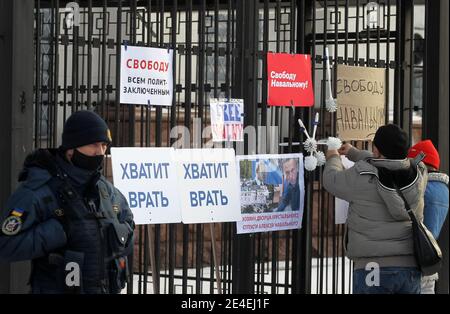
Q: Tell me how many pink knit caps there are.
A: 0